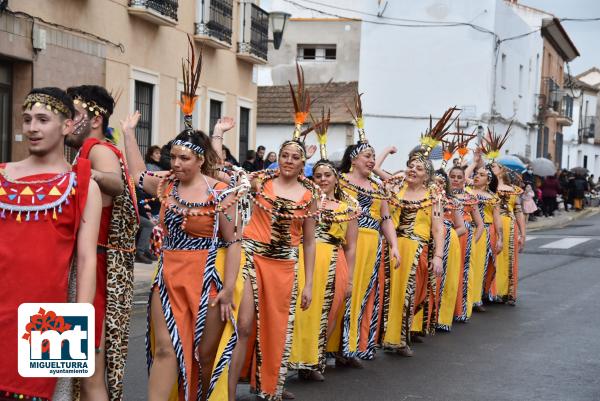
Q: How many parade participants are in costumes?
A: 11